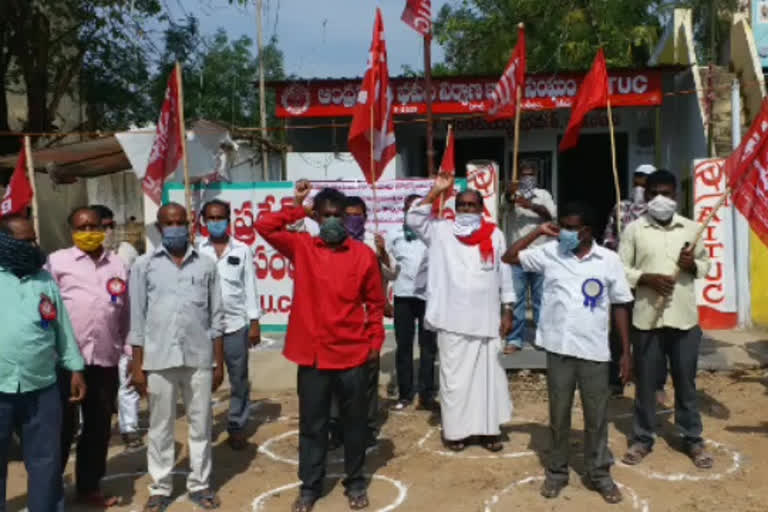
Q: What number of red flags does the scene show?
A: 8